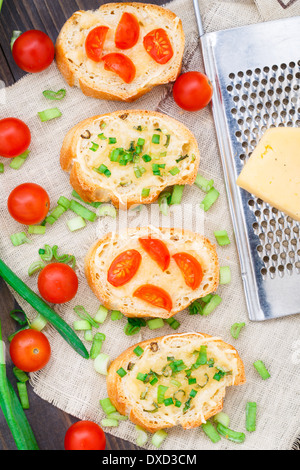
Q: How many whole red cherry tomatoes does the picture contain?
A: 7